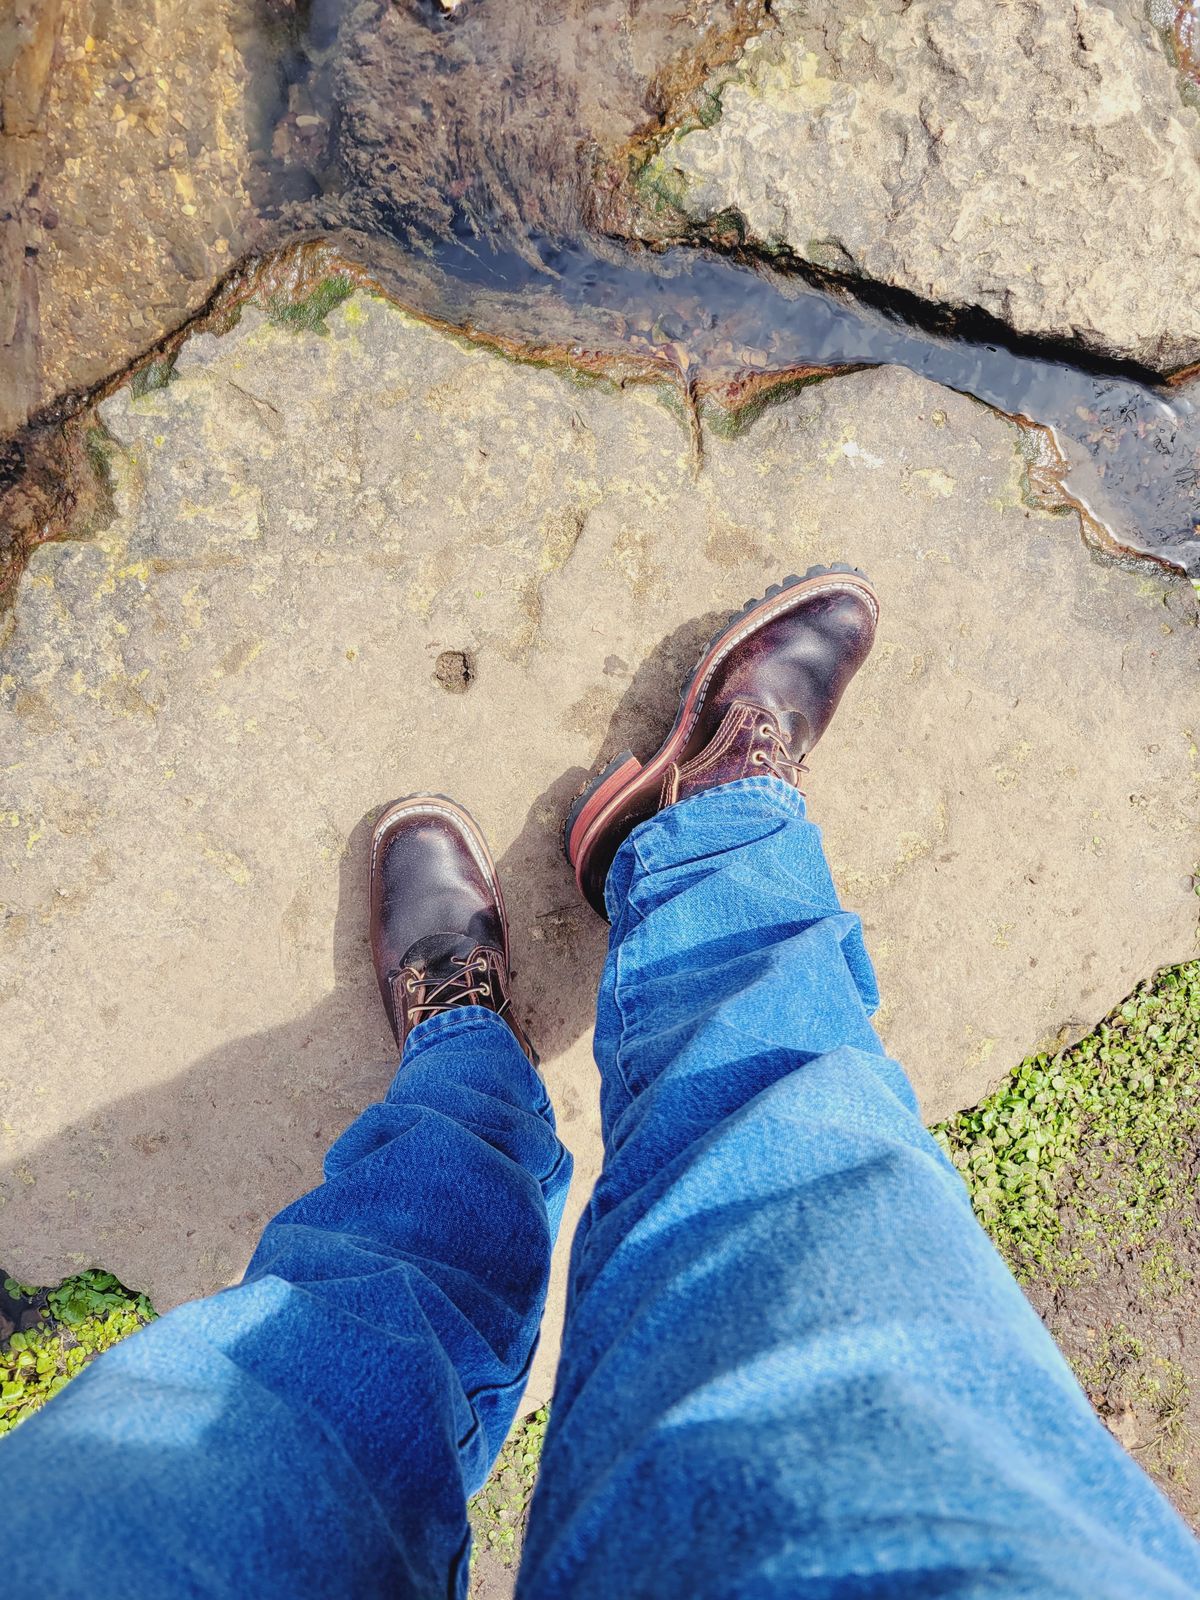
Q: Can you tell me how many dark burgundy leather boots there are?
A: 2